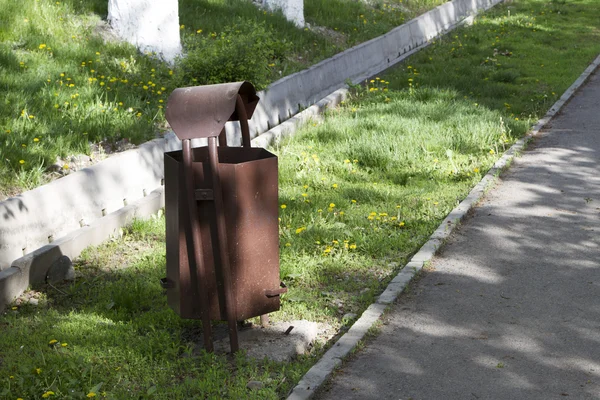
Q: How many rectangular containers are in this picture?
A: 1